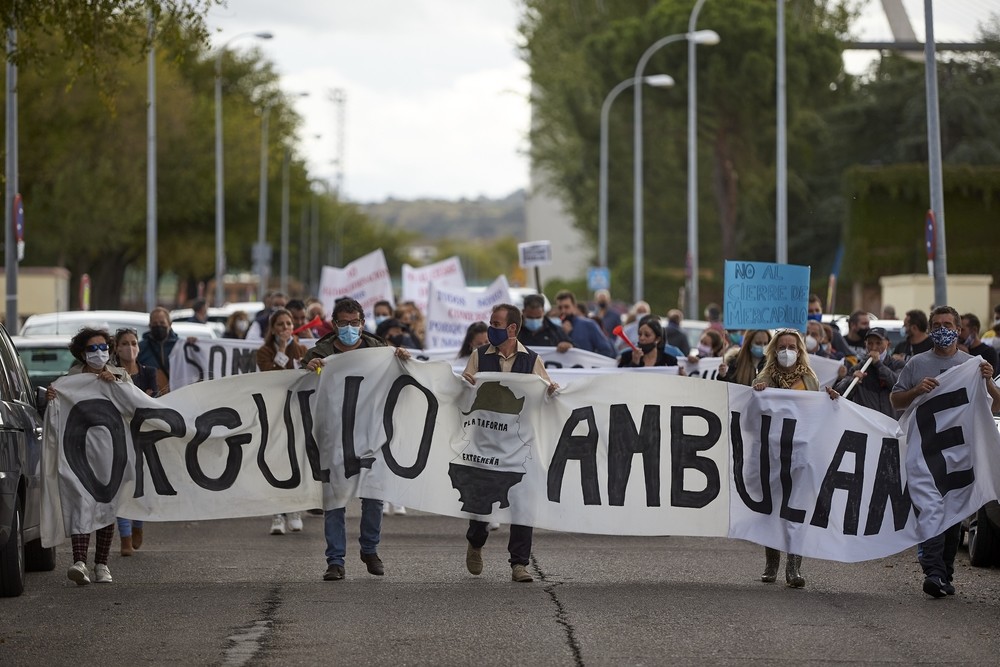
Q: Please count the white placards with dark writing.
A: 1